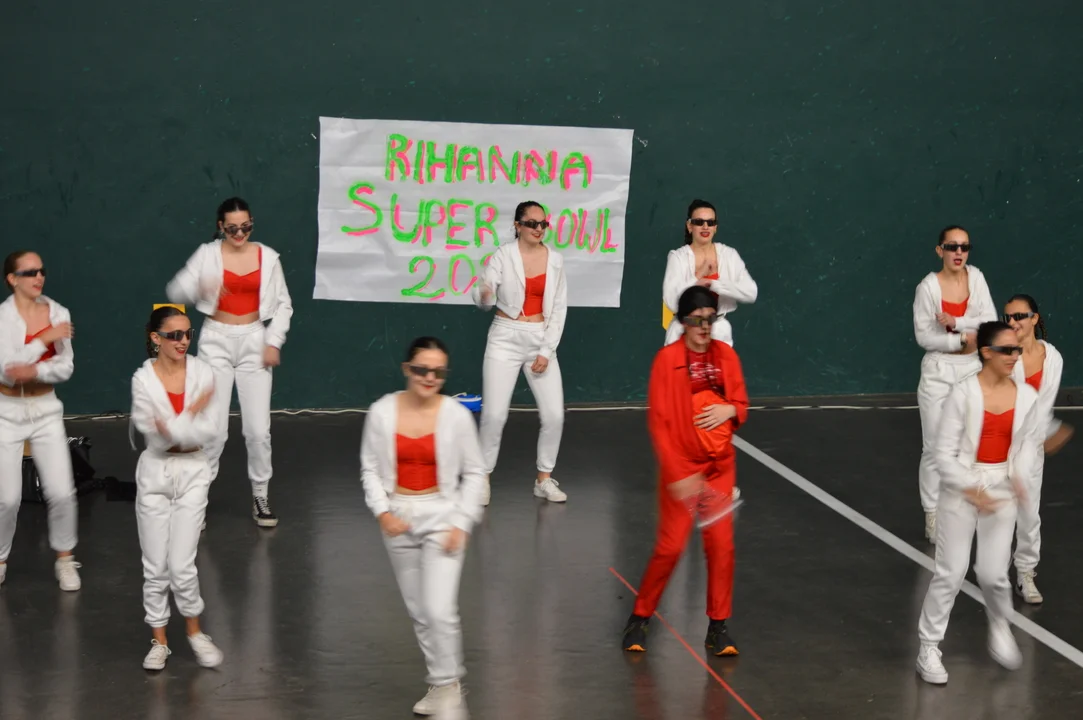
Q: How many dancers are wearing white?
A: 9